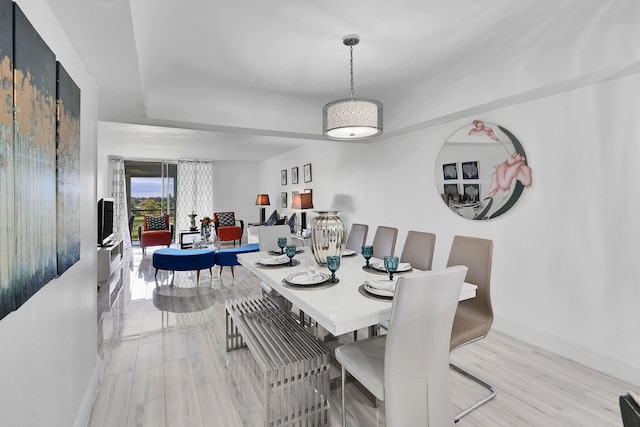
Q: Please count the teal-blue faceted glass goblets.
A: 5